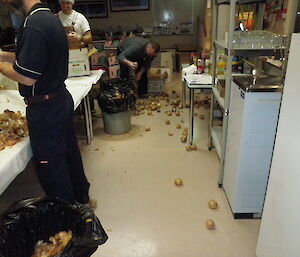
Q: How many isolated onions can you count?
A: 3